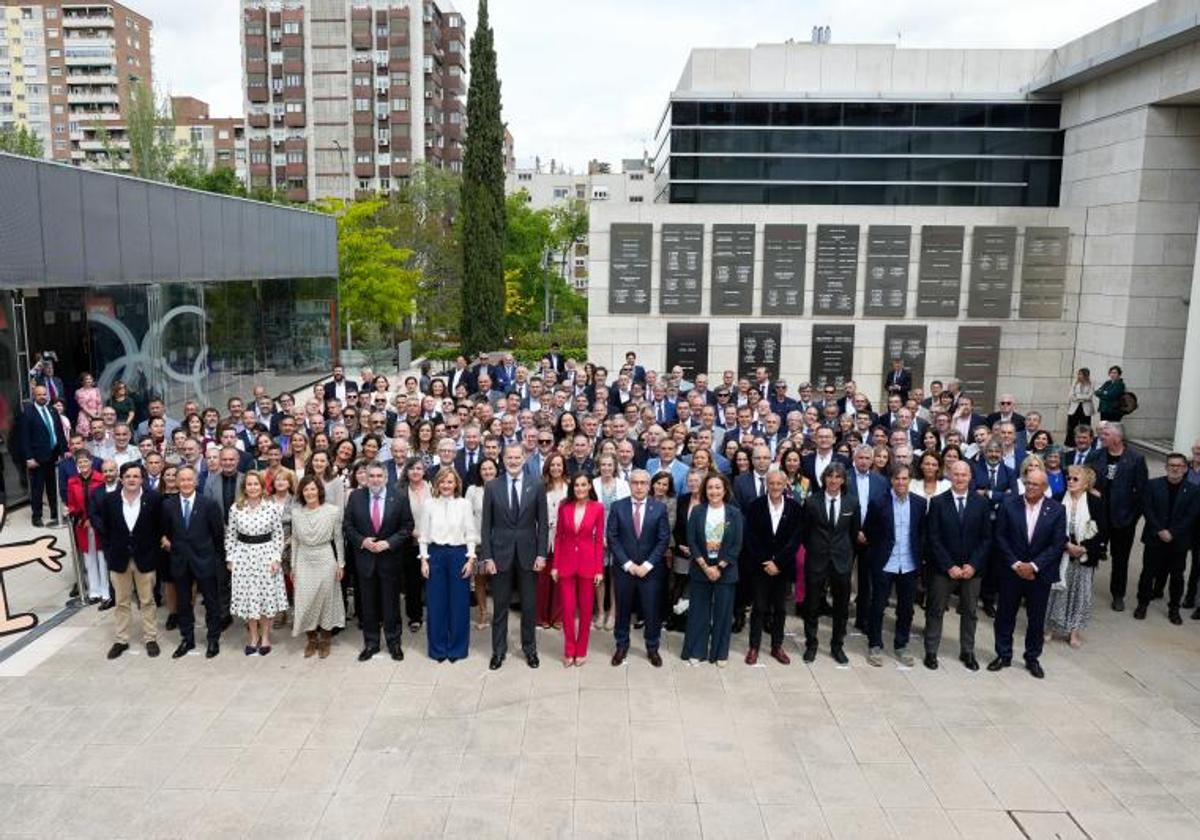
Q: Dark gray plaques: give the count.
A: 14